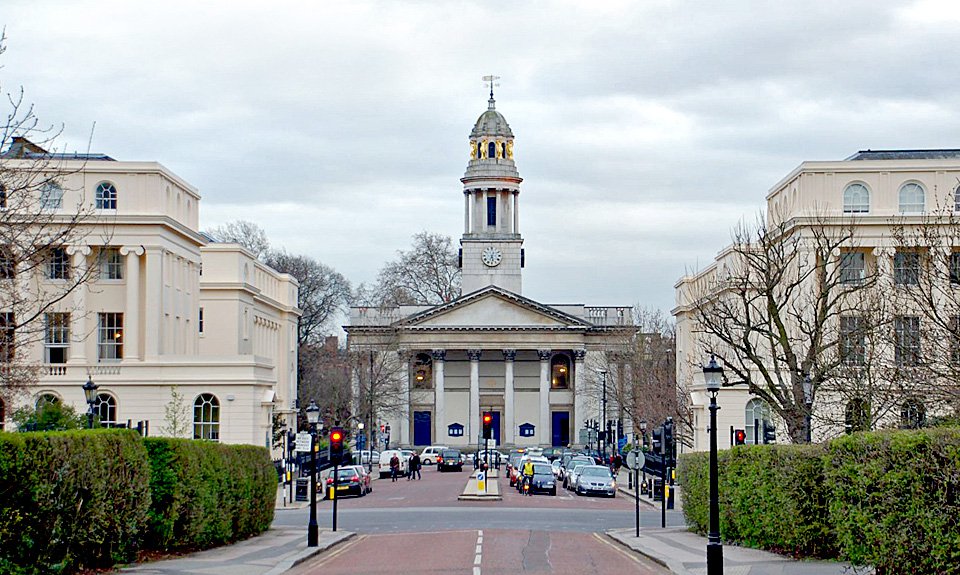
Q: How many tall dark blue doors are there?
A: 3